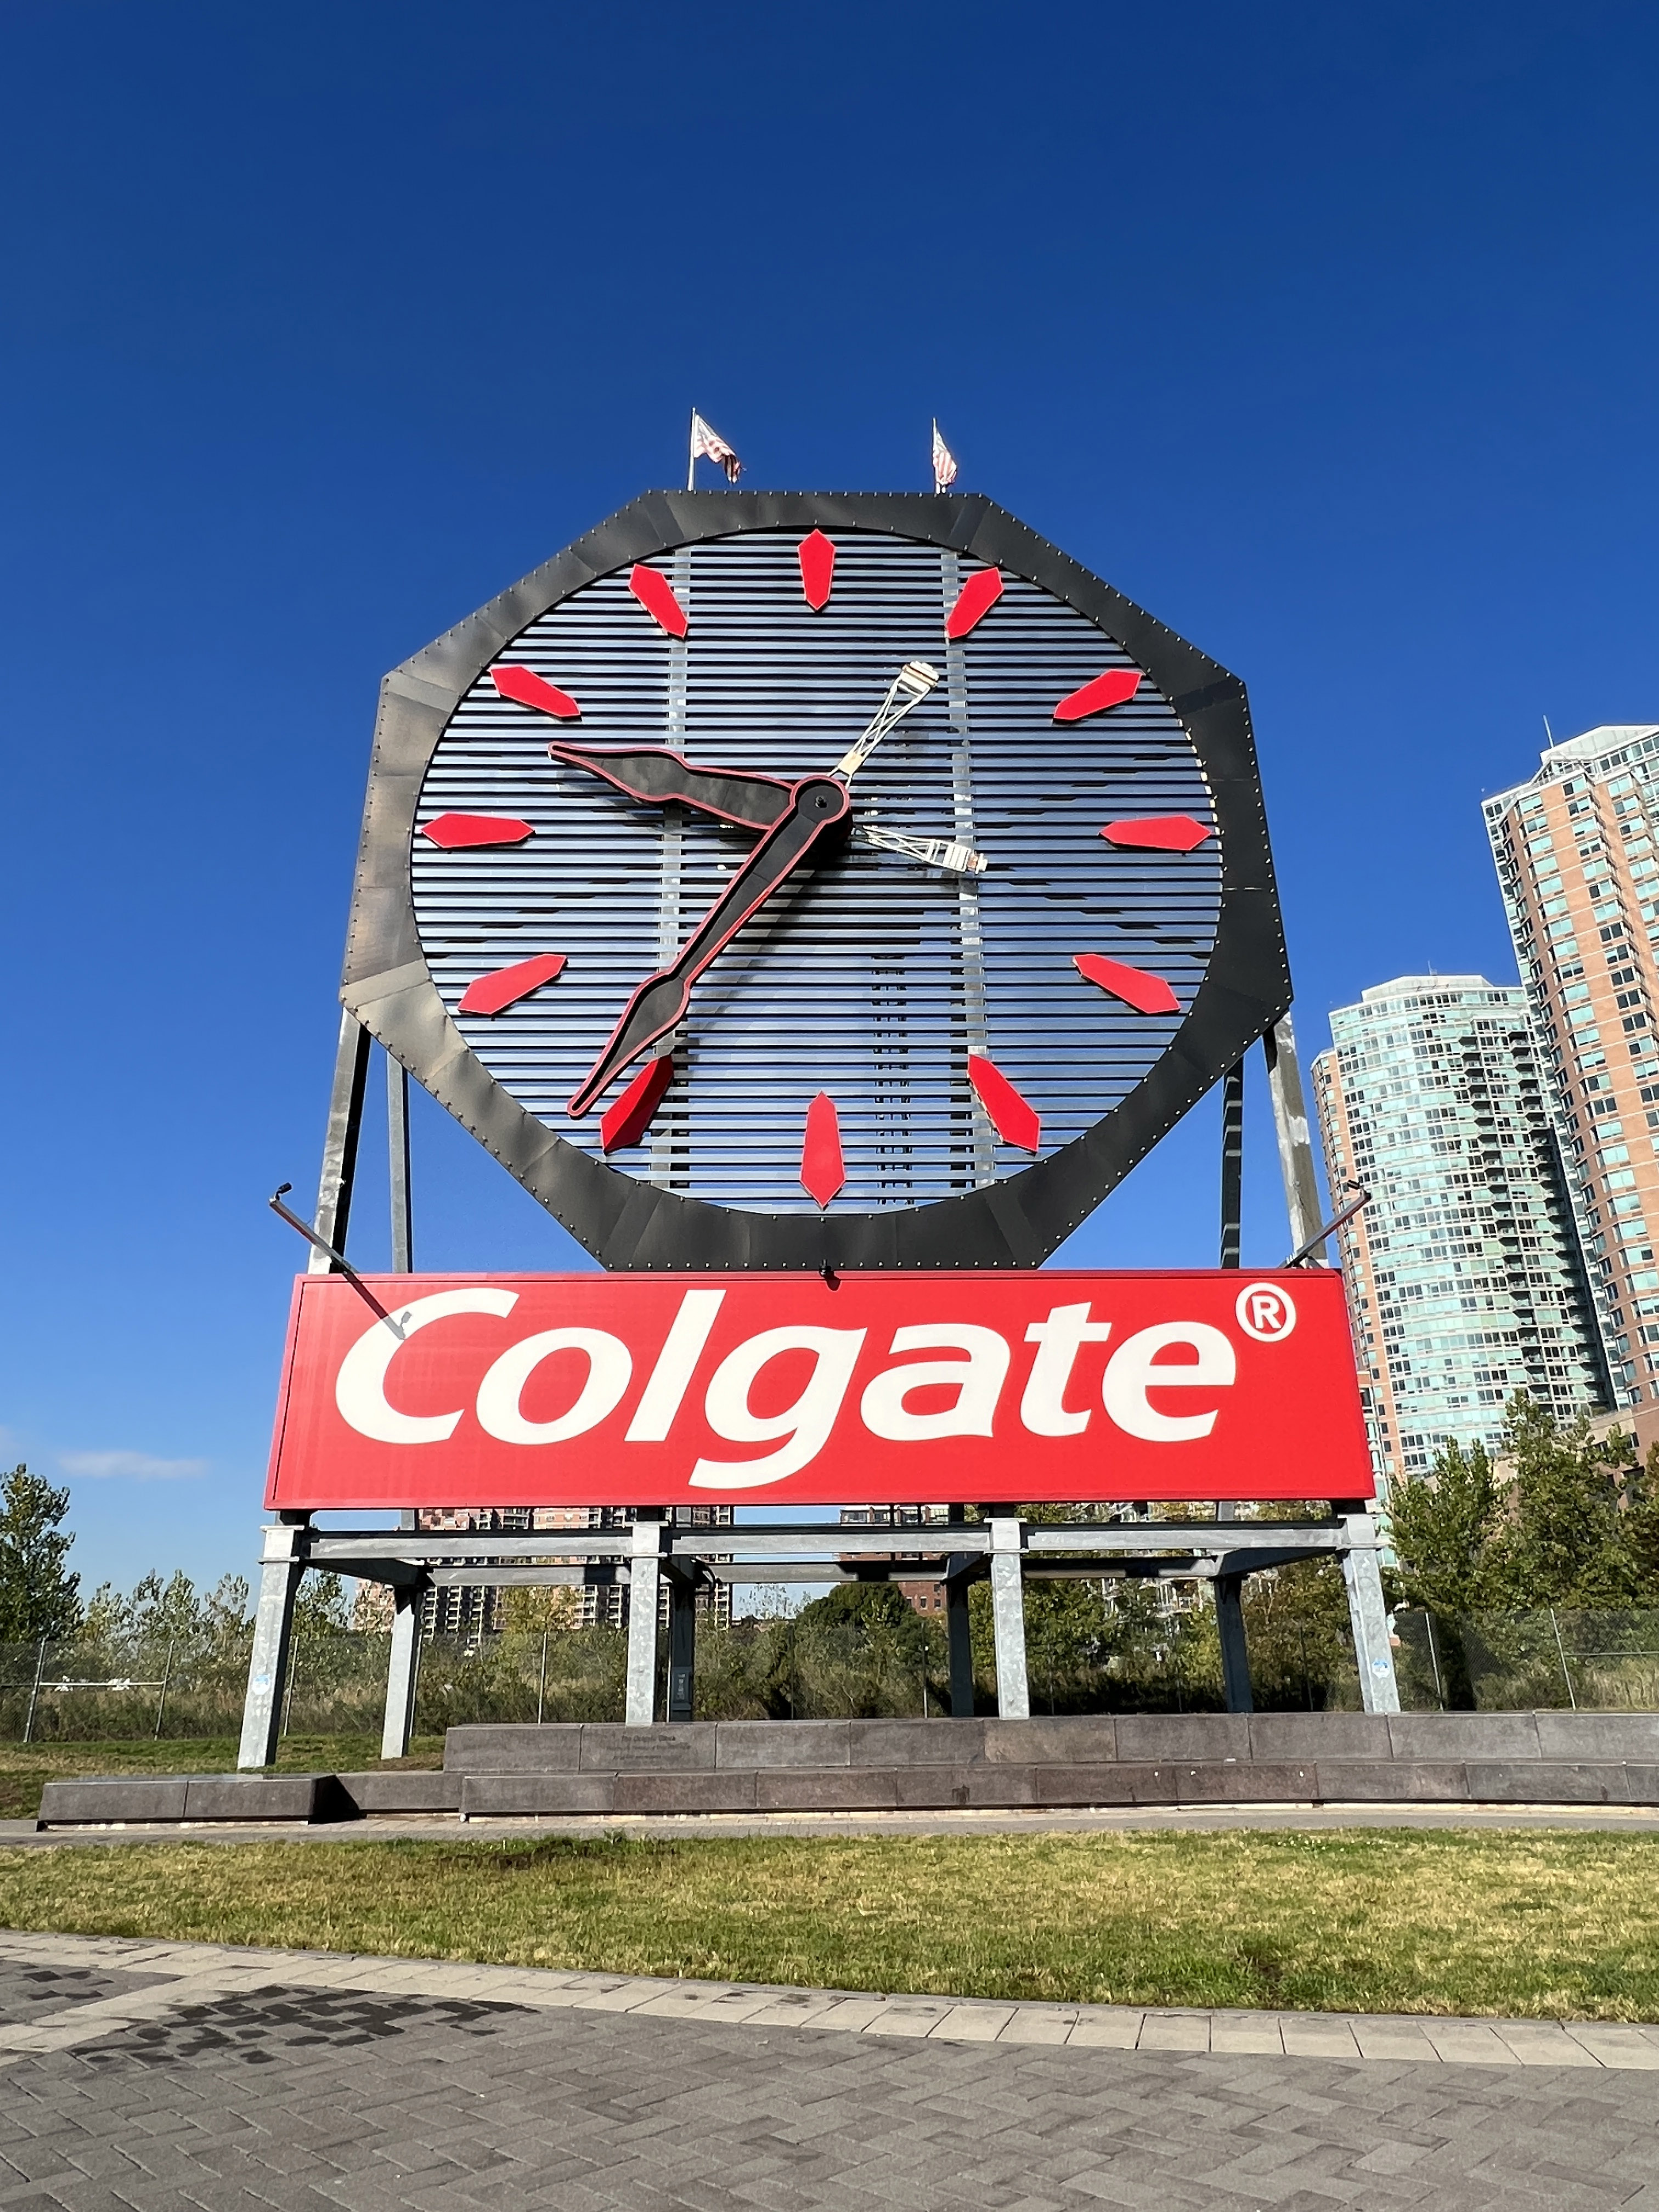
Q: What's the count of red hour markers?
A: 12